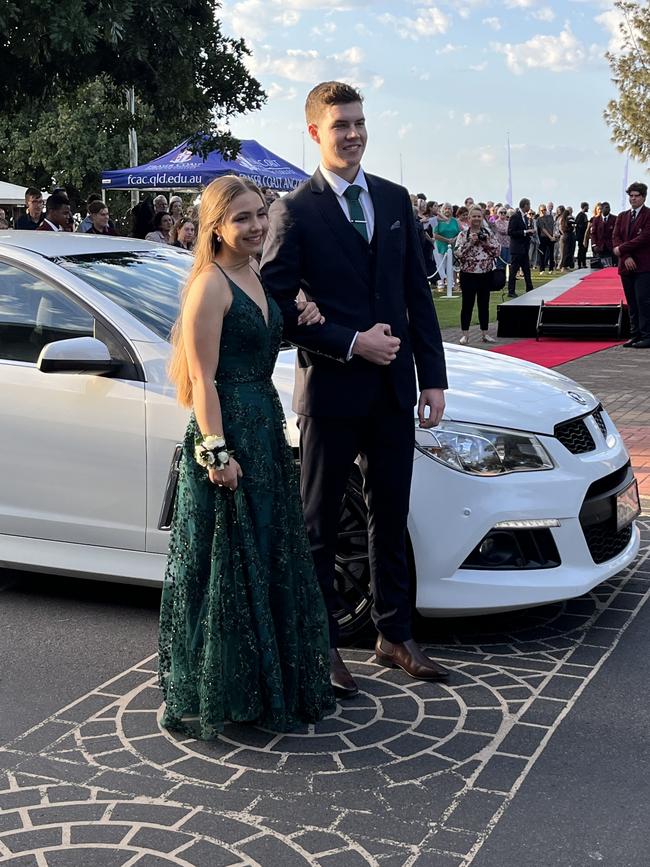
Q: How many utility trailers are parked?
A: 0